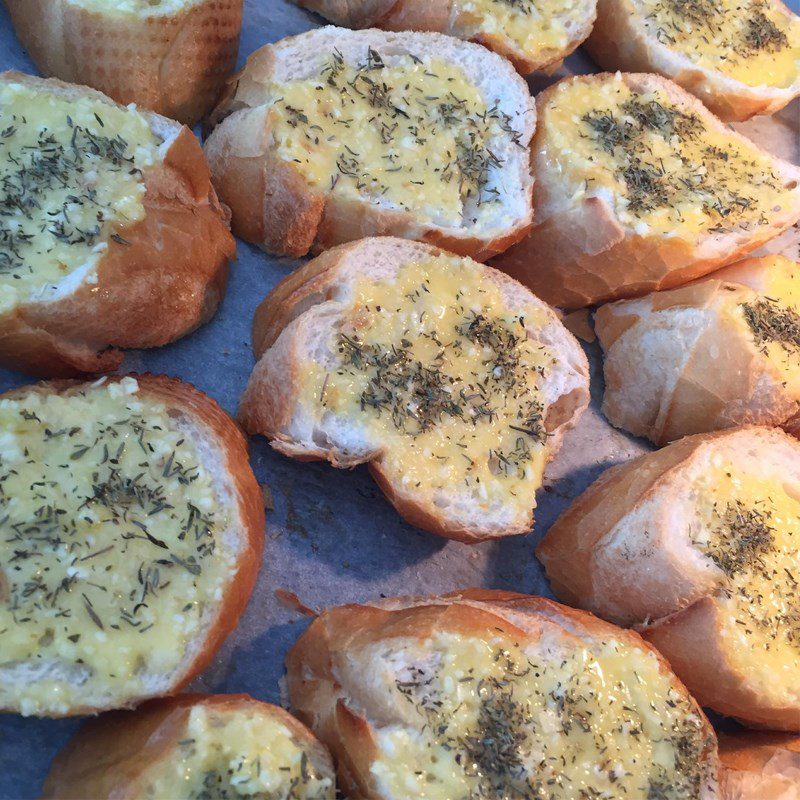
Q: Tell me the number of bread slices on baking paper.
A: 13